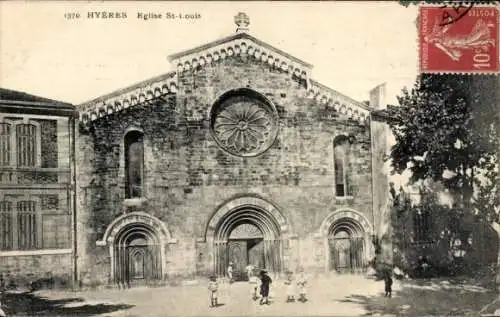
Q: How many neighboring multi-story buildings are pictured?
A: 1